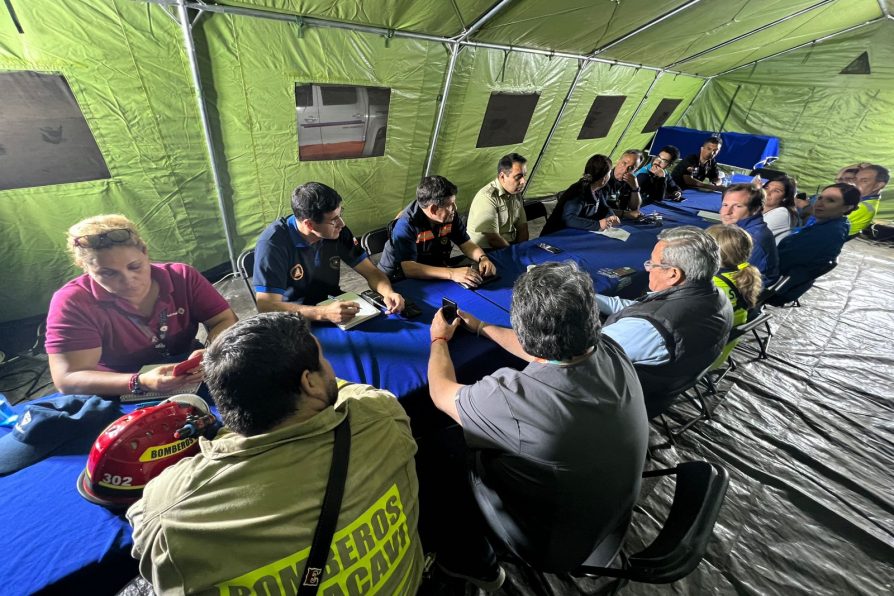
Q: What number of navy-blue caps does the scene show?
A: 1